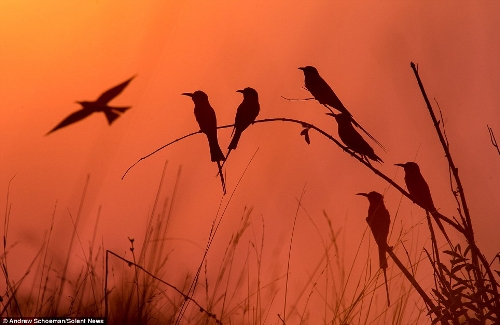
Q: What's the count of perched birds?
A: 6